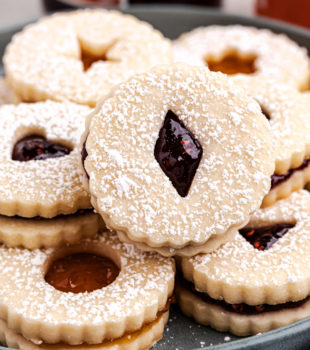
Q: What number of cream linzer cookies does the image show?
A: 7